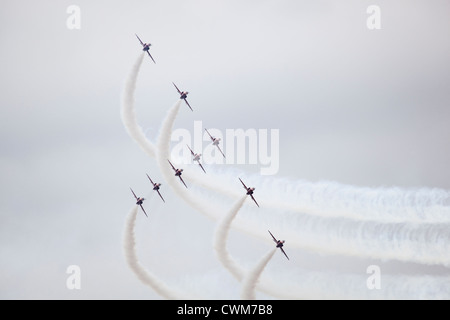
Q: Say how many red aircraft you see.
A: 9